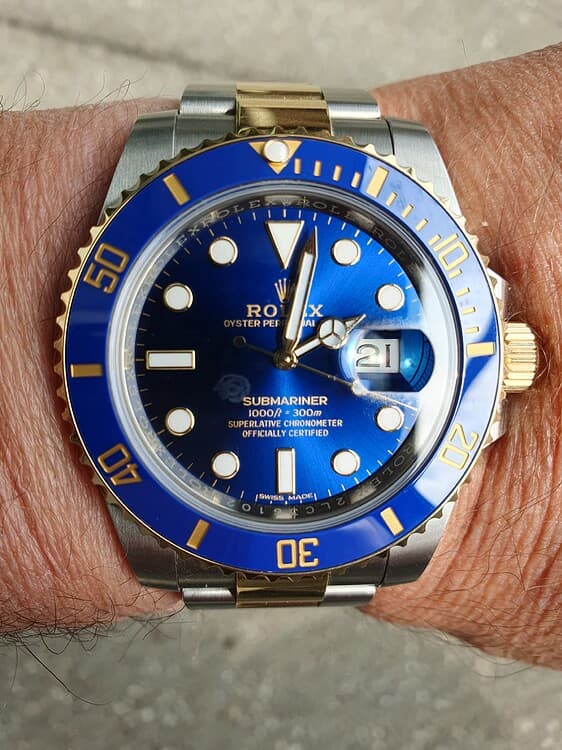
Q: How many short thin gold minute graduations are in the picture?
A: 12